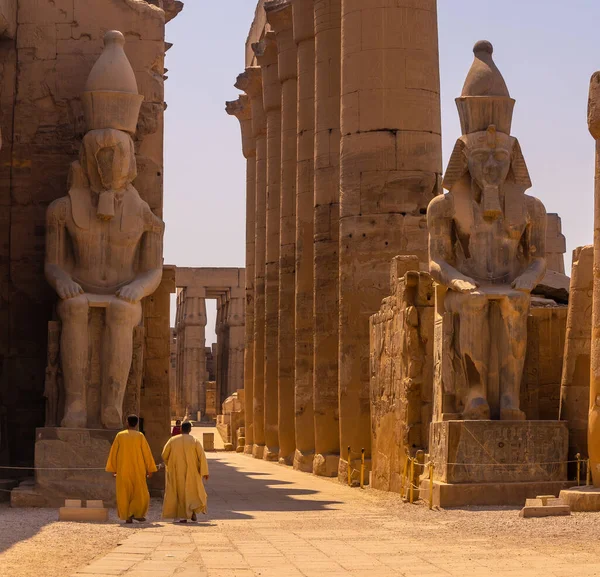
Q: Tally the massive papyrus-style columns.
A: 7